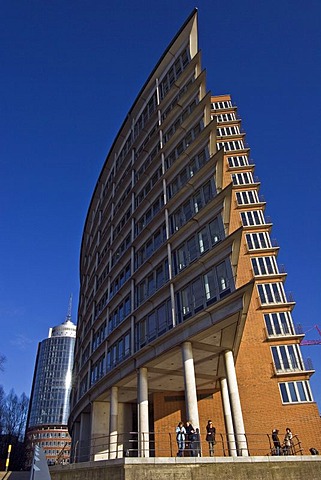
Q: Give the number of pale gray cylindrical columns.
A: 5